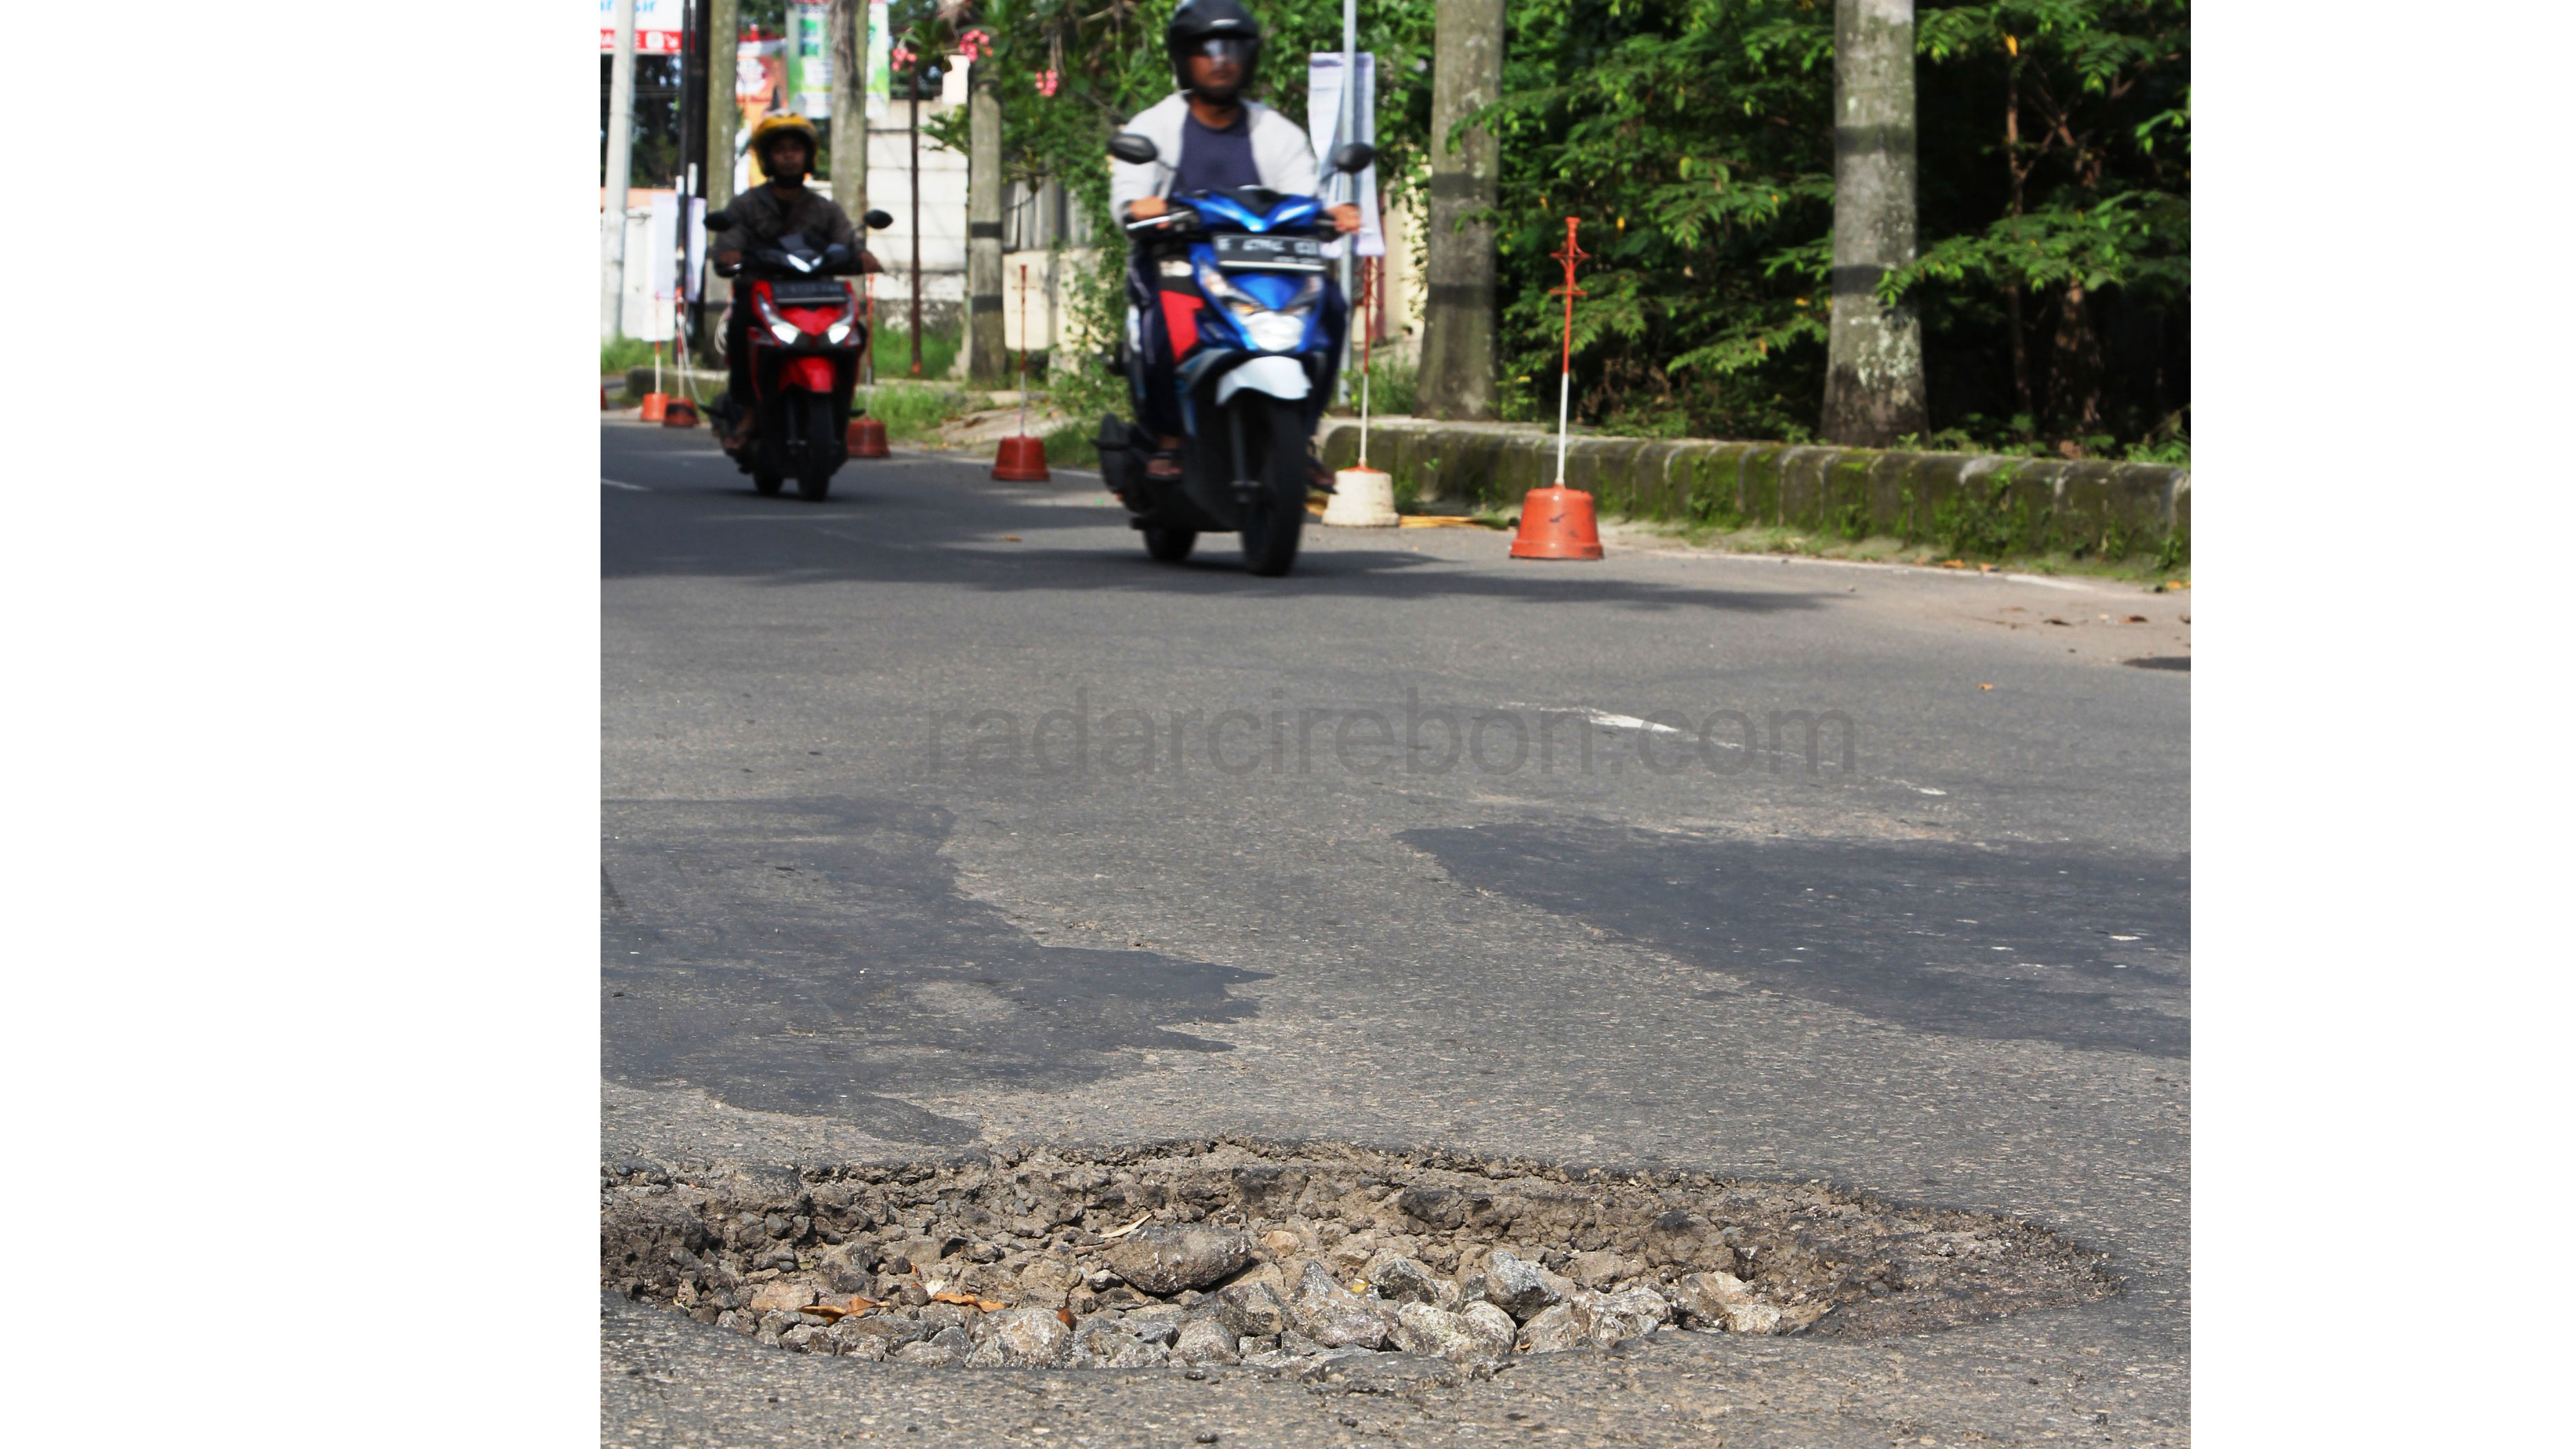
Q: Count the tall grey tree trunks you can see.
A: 5